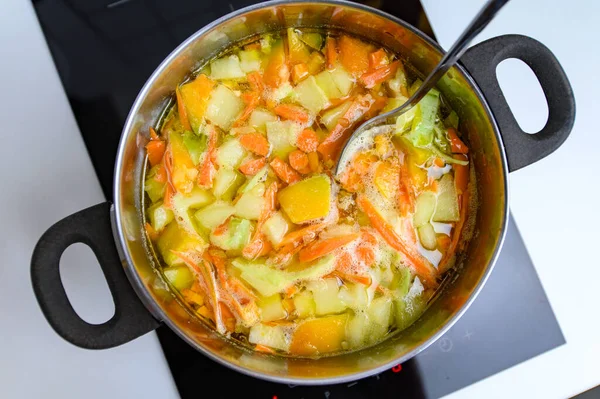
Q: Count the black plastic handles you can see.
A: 2